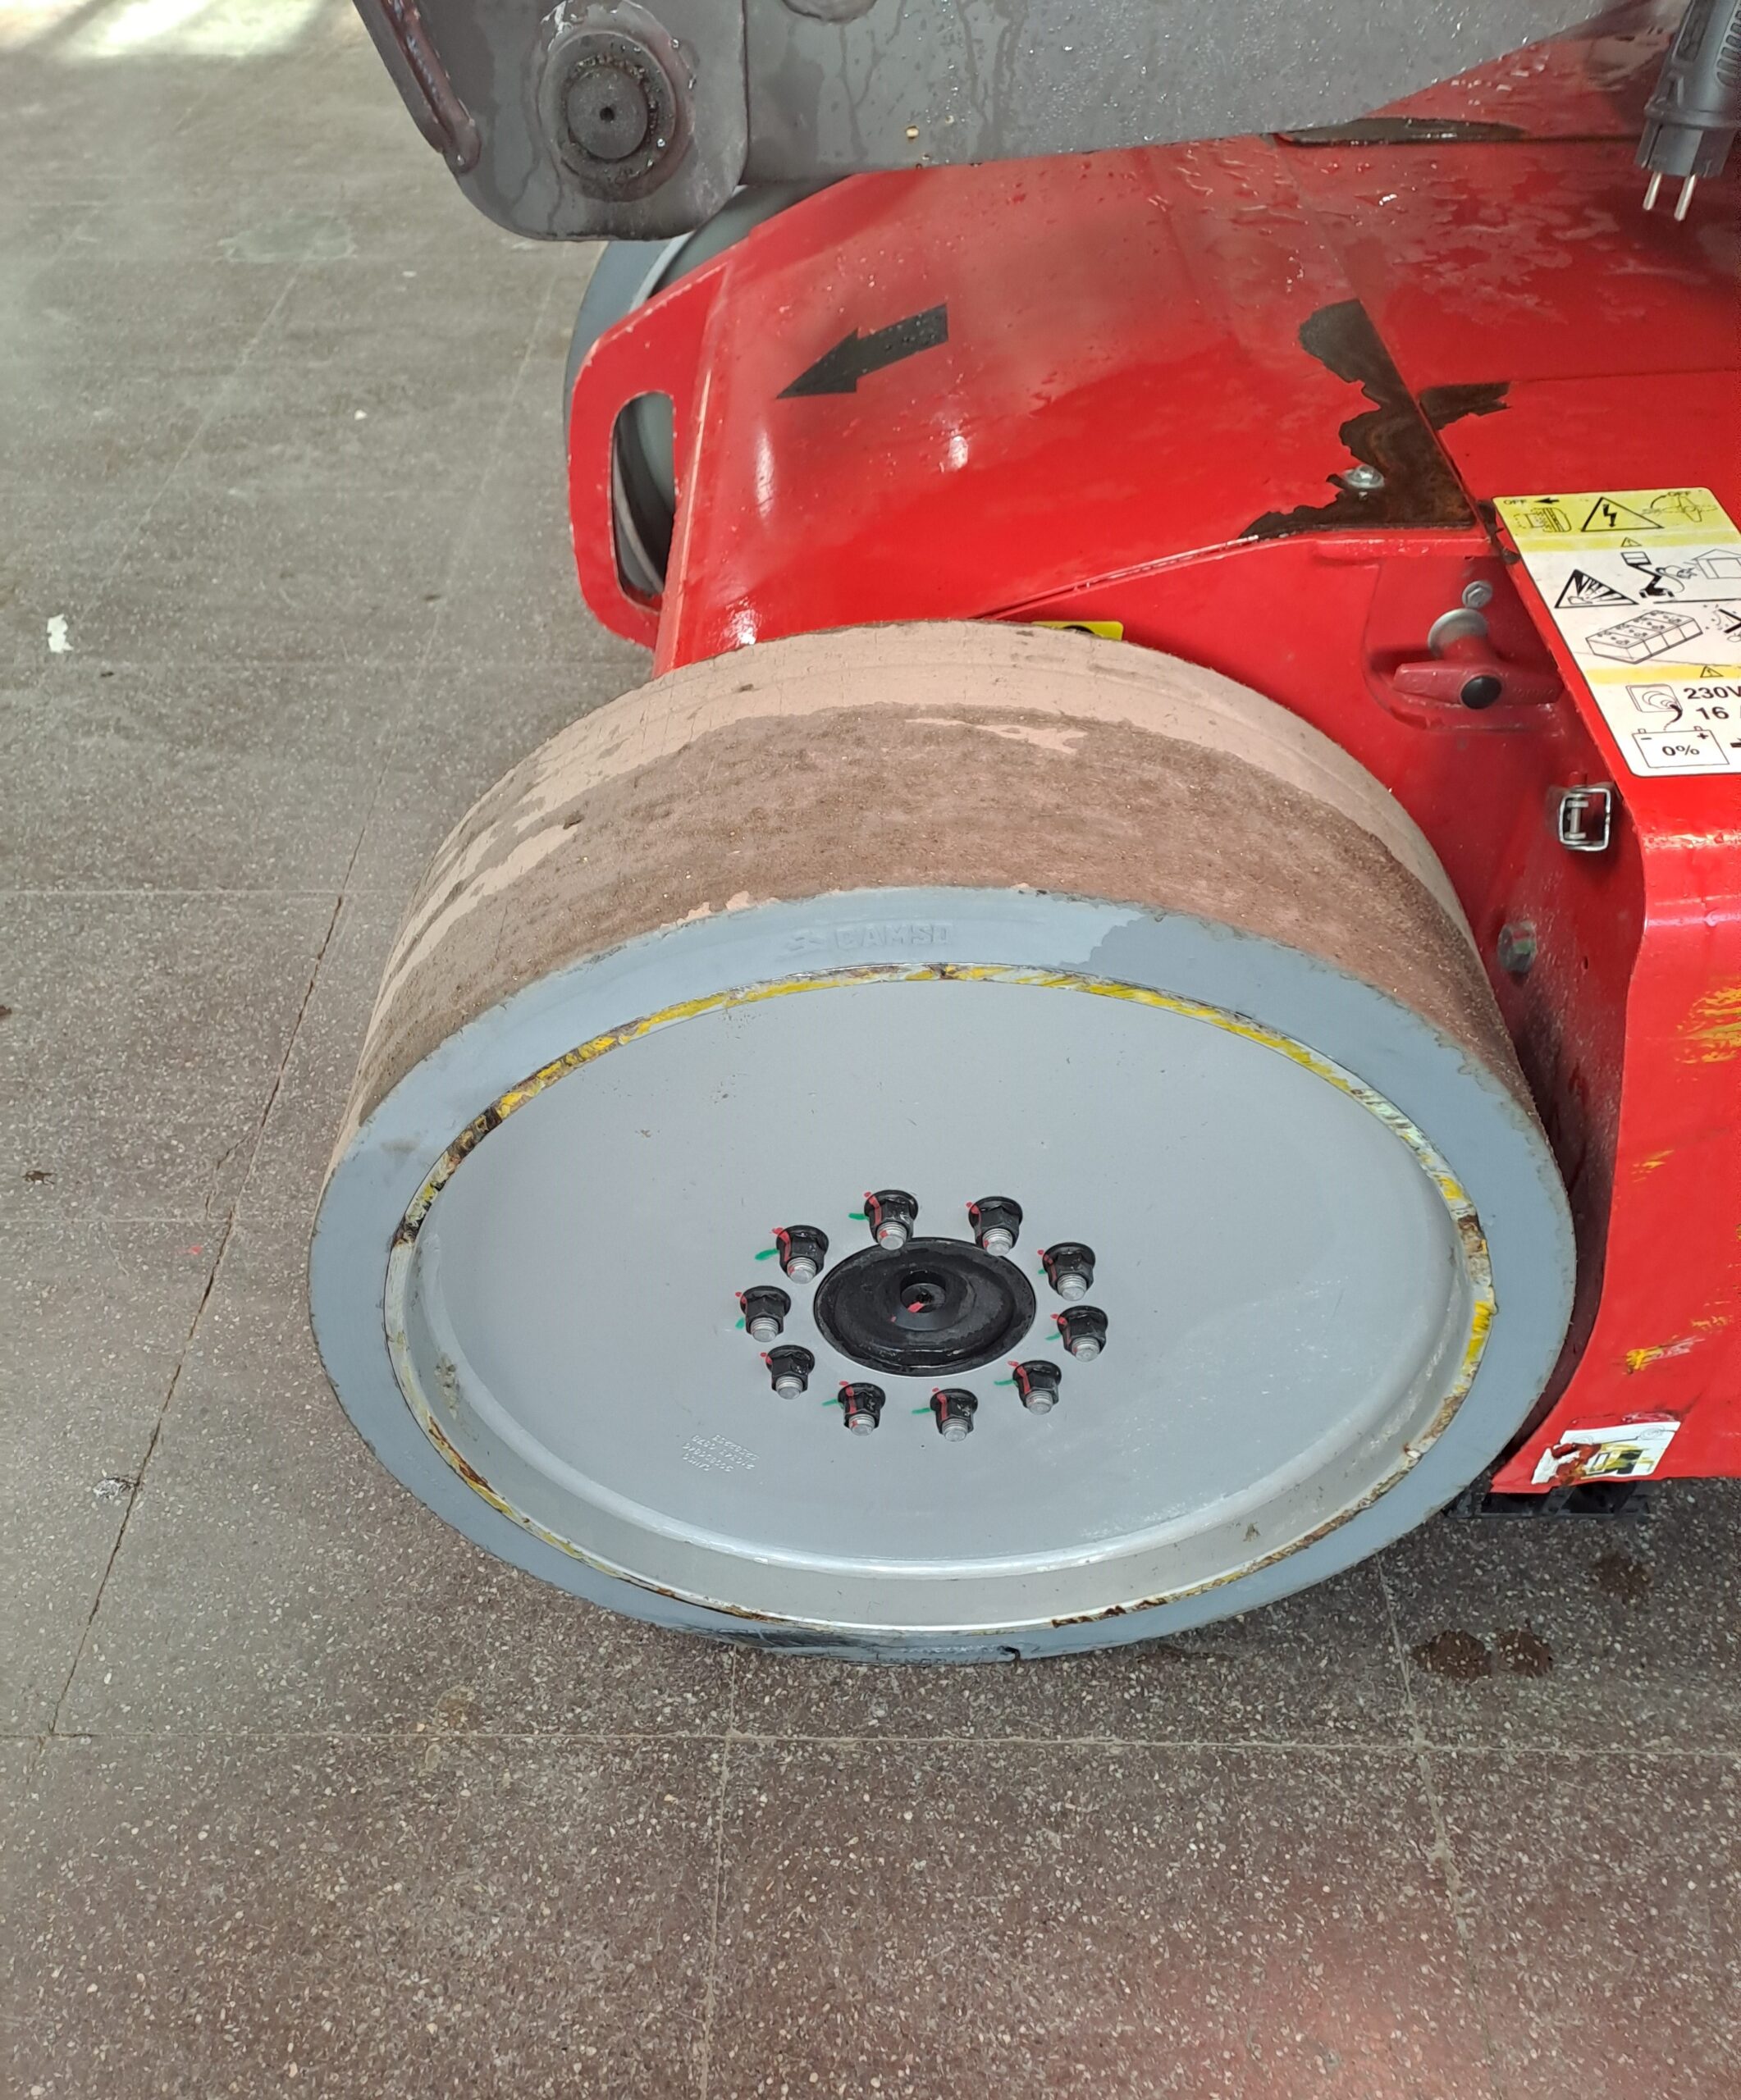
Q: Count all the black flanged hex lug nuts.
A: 10